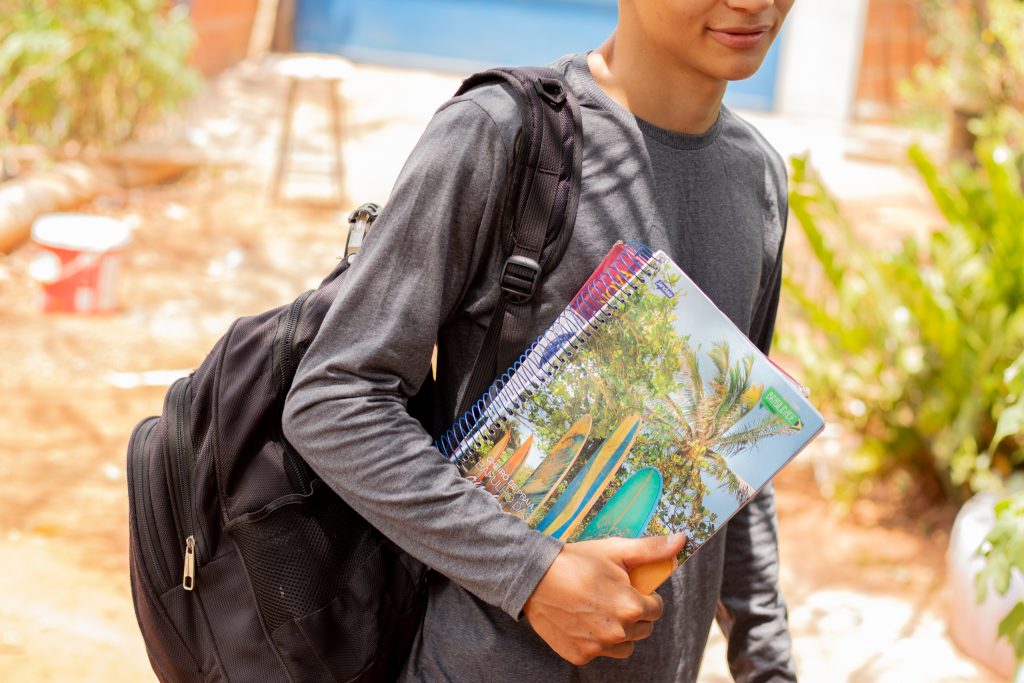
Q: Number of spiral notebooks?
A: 1